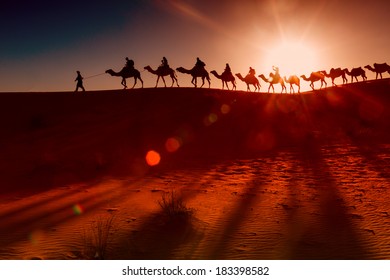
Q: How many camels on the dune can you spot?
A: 11